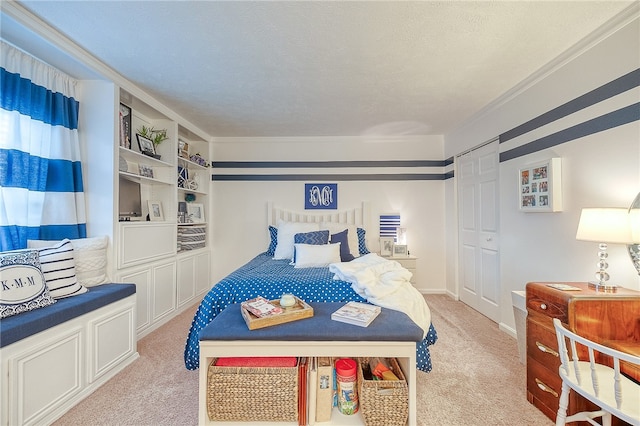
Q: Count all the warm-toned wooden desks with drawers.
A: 1